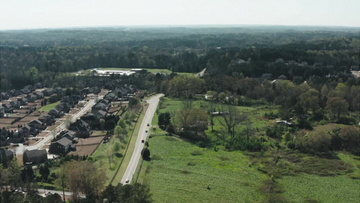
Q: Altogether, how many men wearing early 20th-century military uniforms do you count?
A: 0